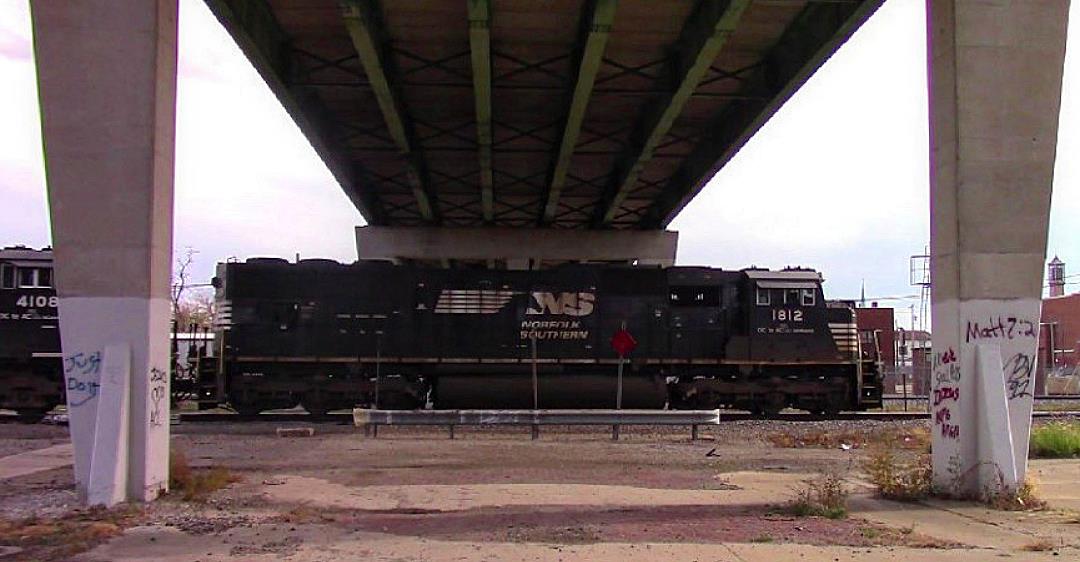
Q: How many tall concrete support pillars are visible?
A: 2